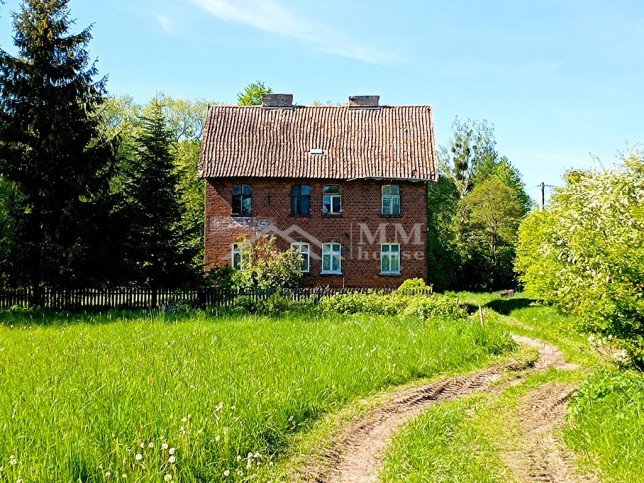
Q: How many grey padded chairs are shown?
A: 0